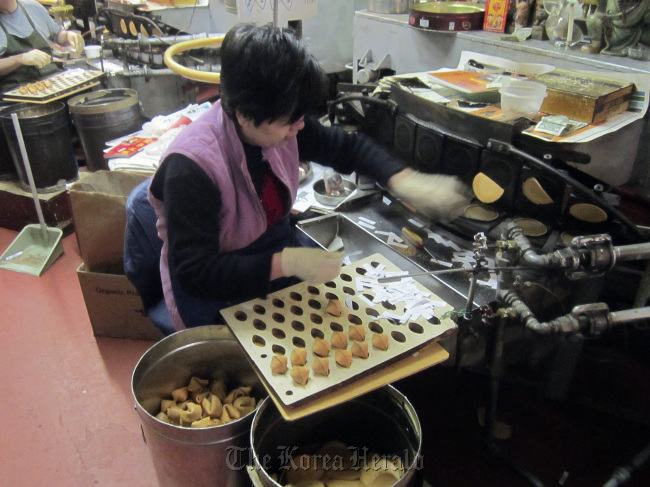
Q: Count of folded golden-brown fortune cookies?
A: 11